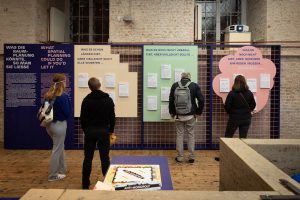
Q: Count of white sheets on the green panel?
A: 6